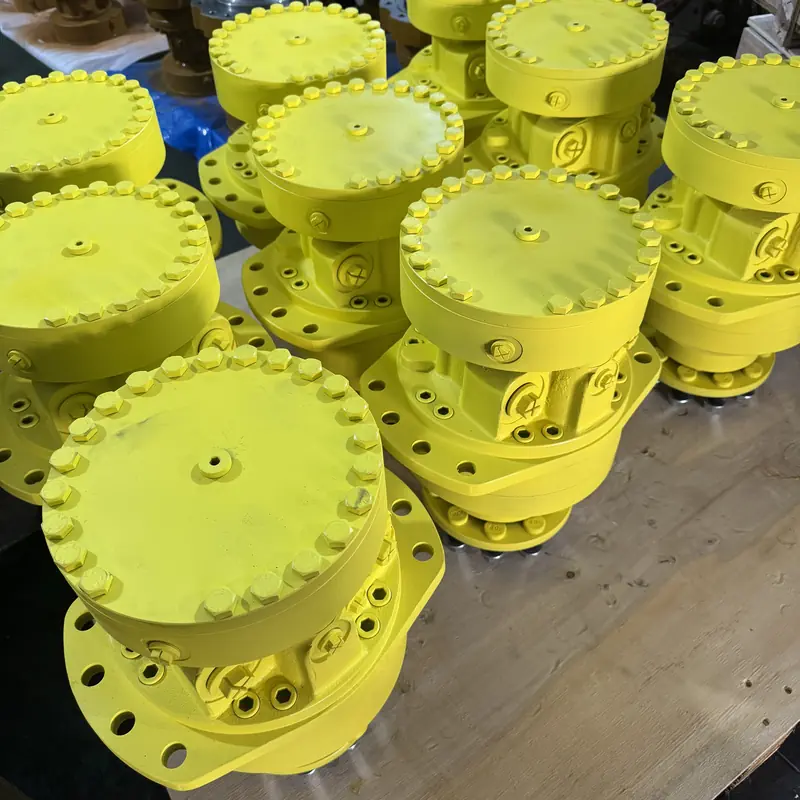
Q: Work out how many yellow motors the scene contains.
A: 9